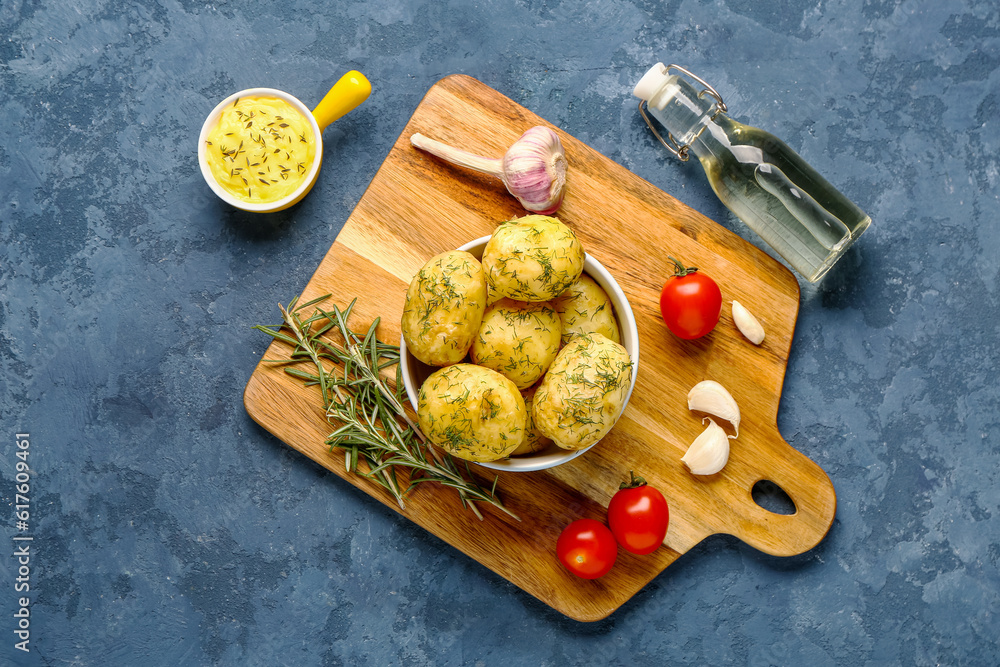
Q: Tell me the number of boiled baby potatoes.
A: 7